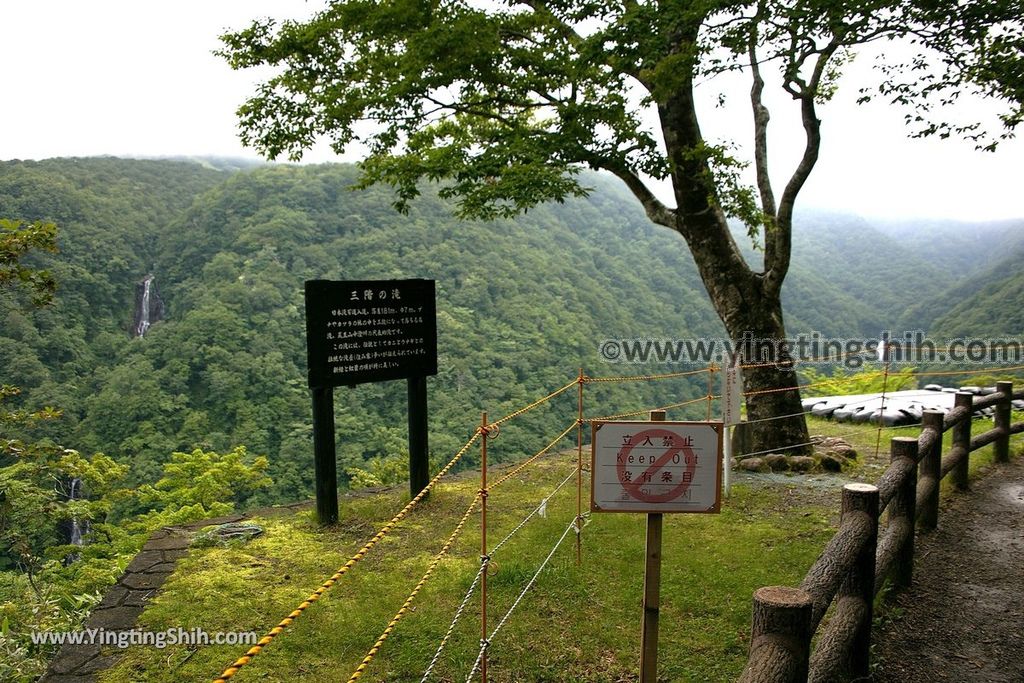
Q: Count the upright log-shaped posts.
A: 6